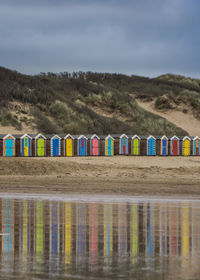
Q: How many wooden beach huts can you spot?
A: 15